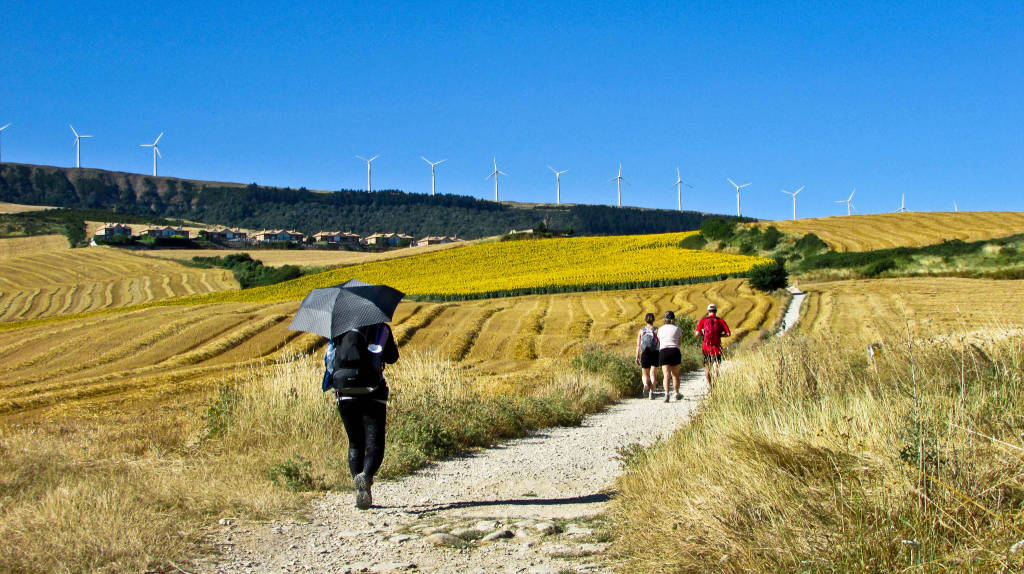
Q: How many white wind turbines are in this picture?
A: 14